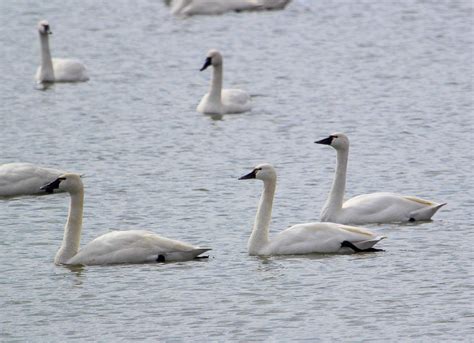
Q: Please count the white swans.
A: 7